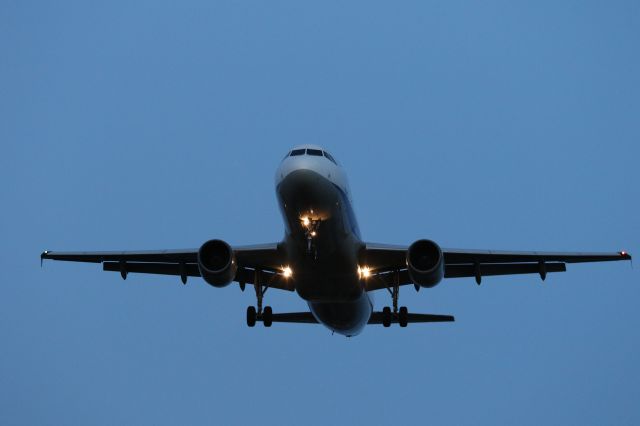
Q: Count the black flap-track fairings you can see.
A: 6